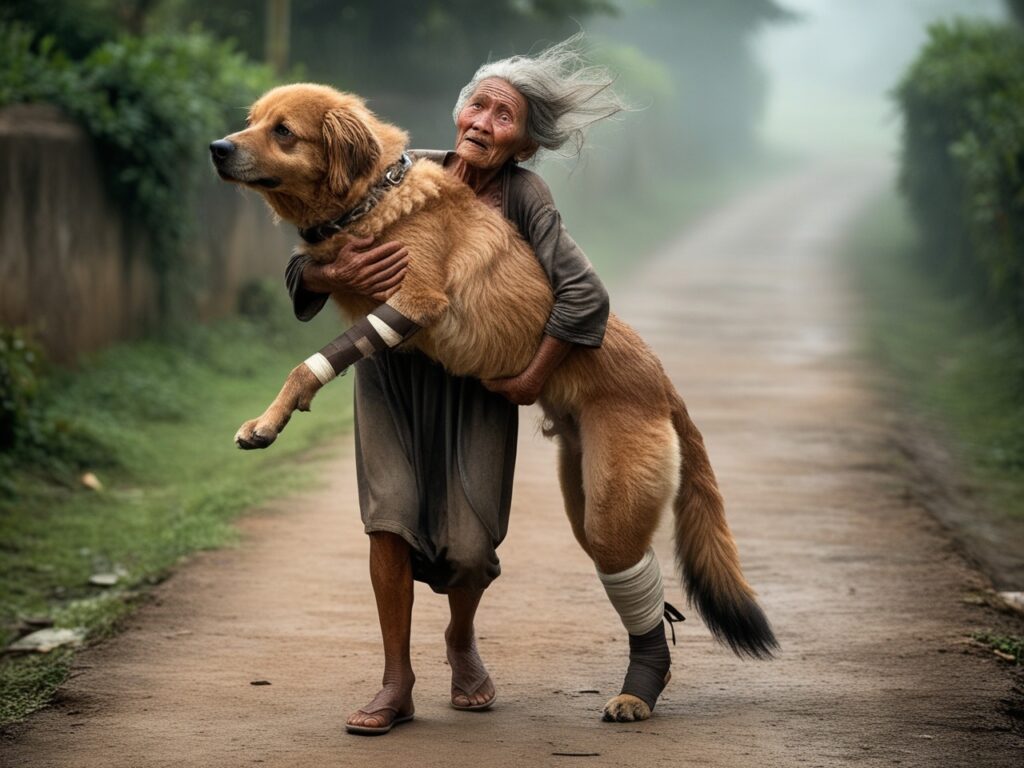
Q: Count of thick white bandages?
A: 1